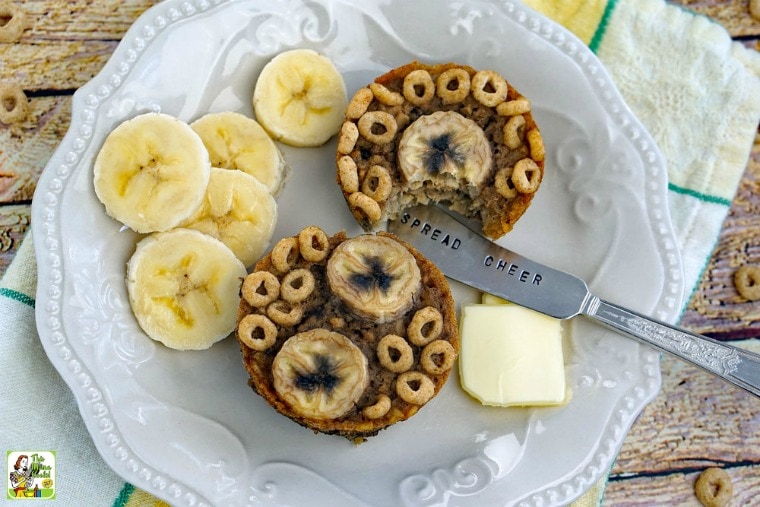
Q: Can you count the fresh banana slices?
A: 5